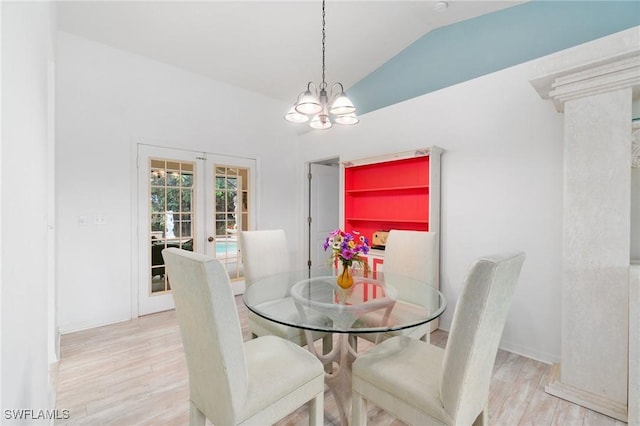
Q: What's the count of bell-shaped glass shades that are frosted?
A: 5